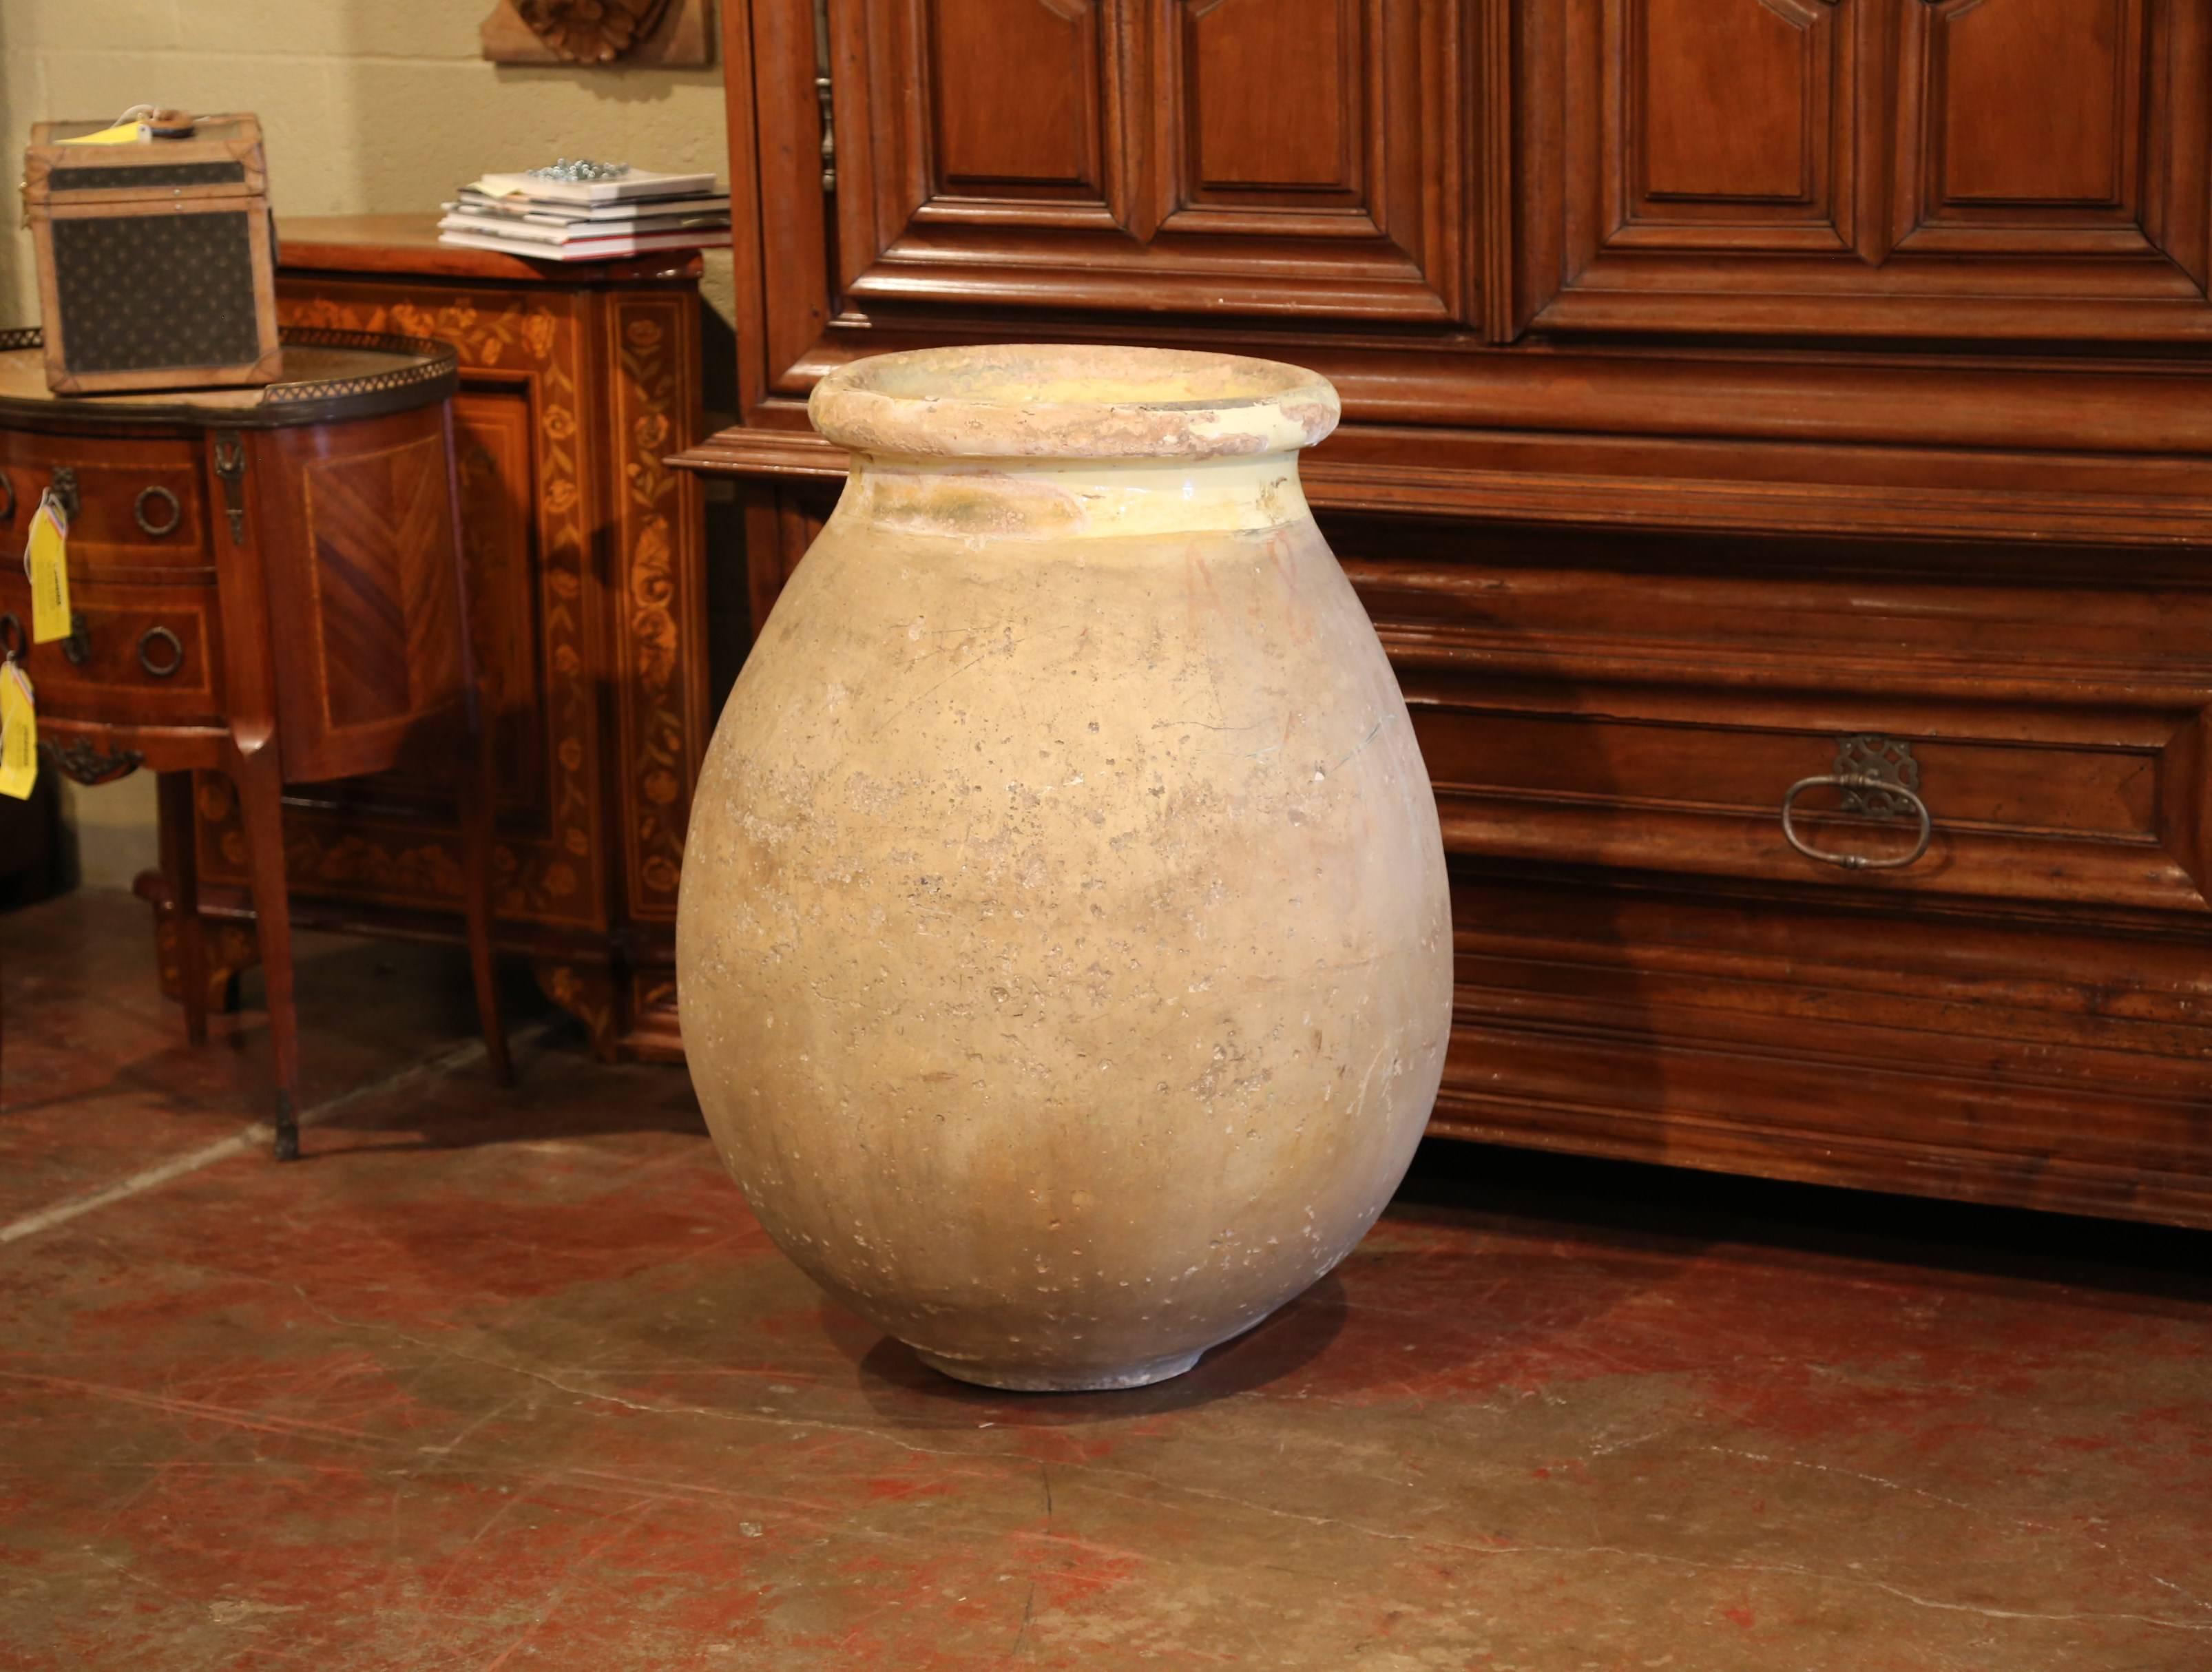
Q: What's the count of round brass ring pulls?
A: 4